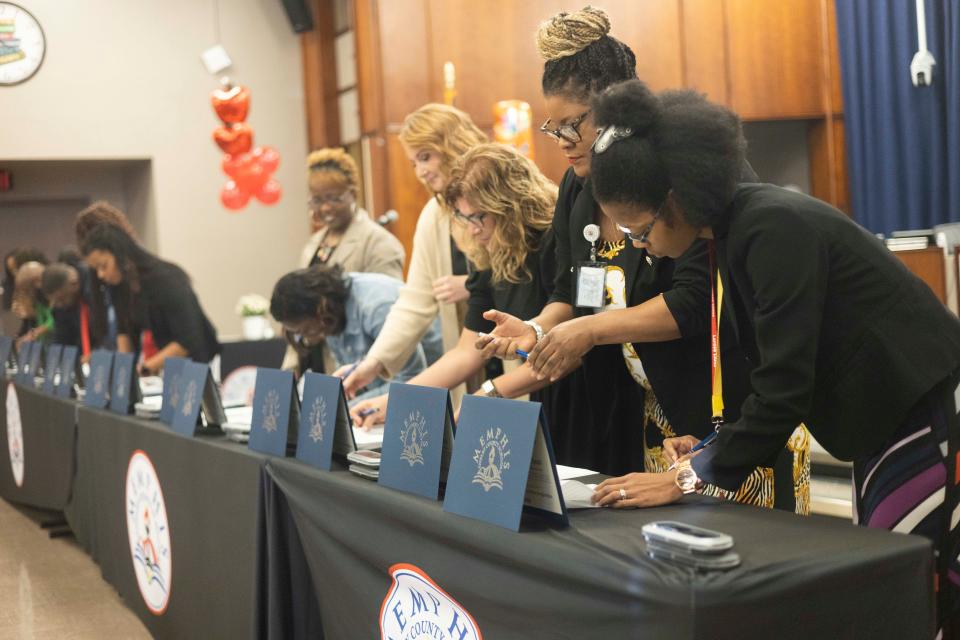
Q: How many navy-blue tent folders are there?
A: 13